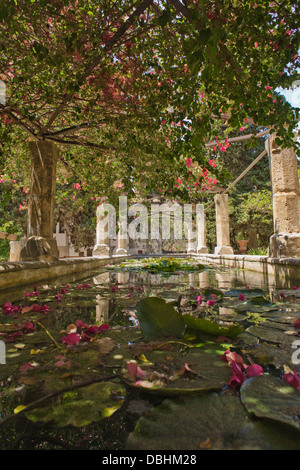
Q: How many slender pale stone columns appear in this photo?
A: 7